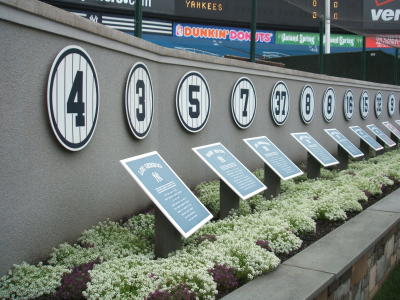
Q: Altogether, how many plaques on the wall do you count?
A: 11